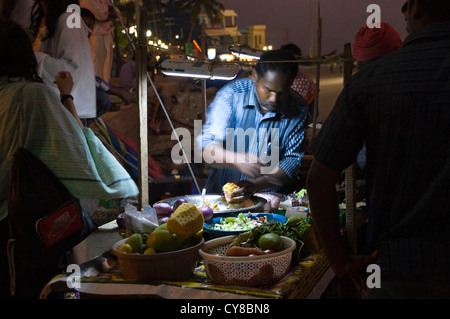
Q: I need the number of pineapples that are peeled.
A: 1